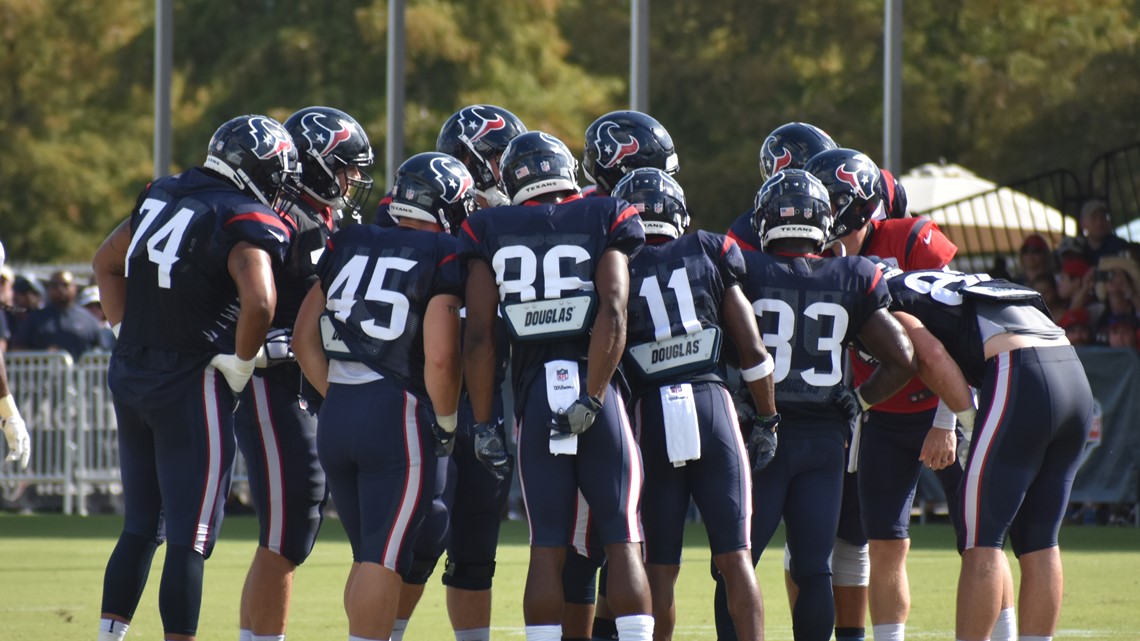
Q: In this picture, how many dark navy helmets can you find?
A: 10